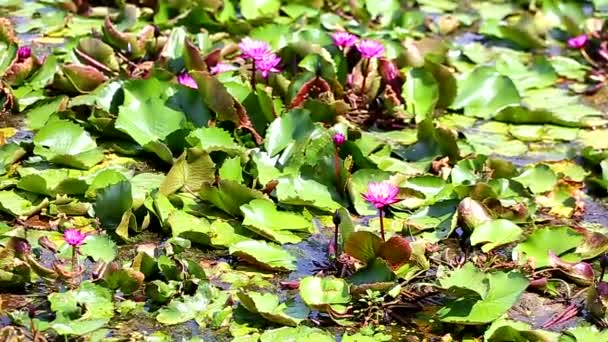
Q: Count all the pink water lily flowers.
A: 11